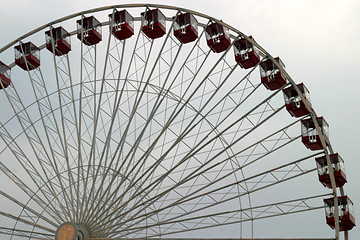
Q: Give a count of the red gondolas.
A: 14